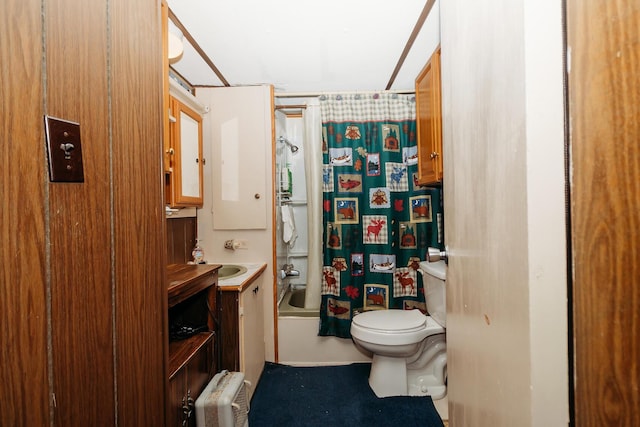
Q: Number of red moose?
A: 3